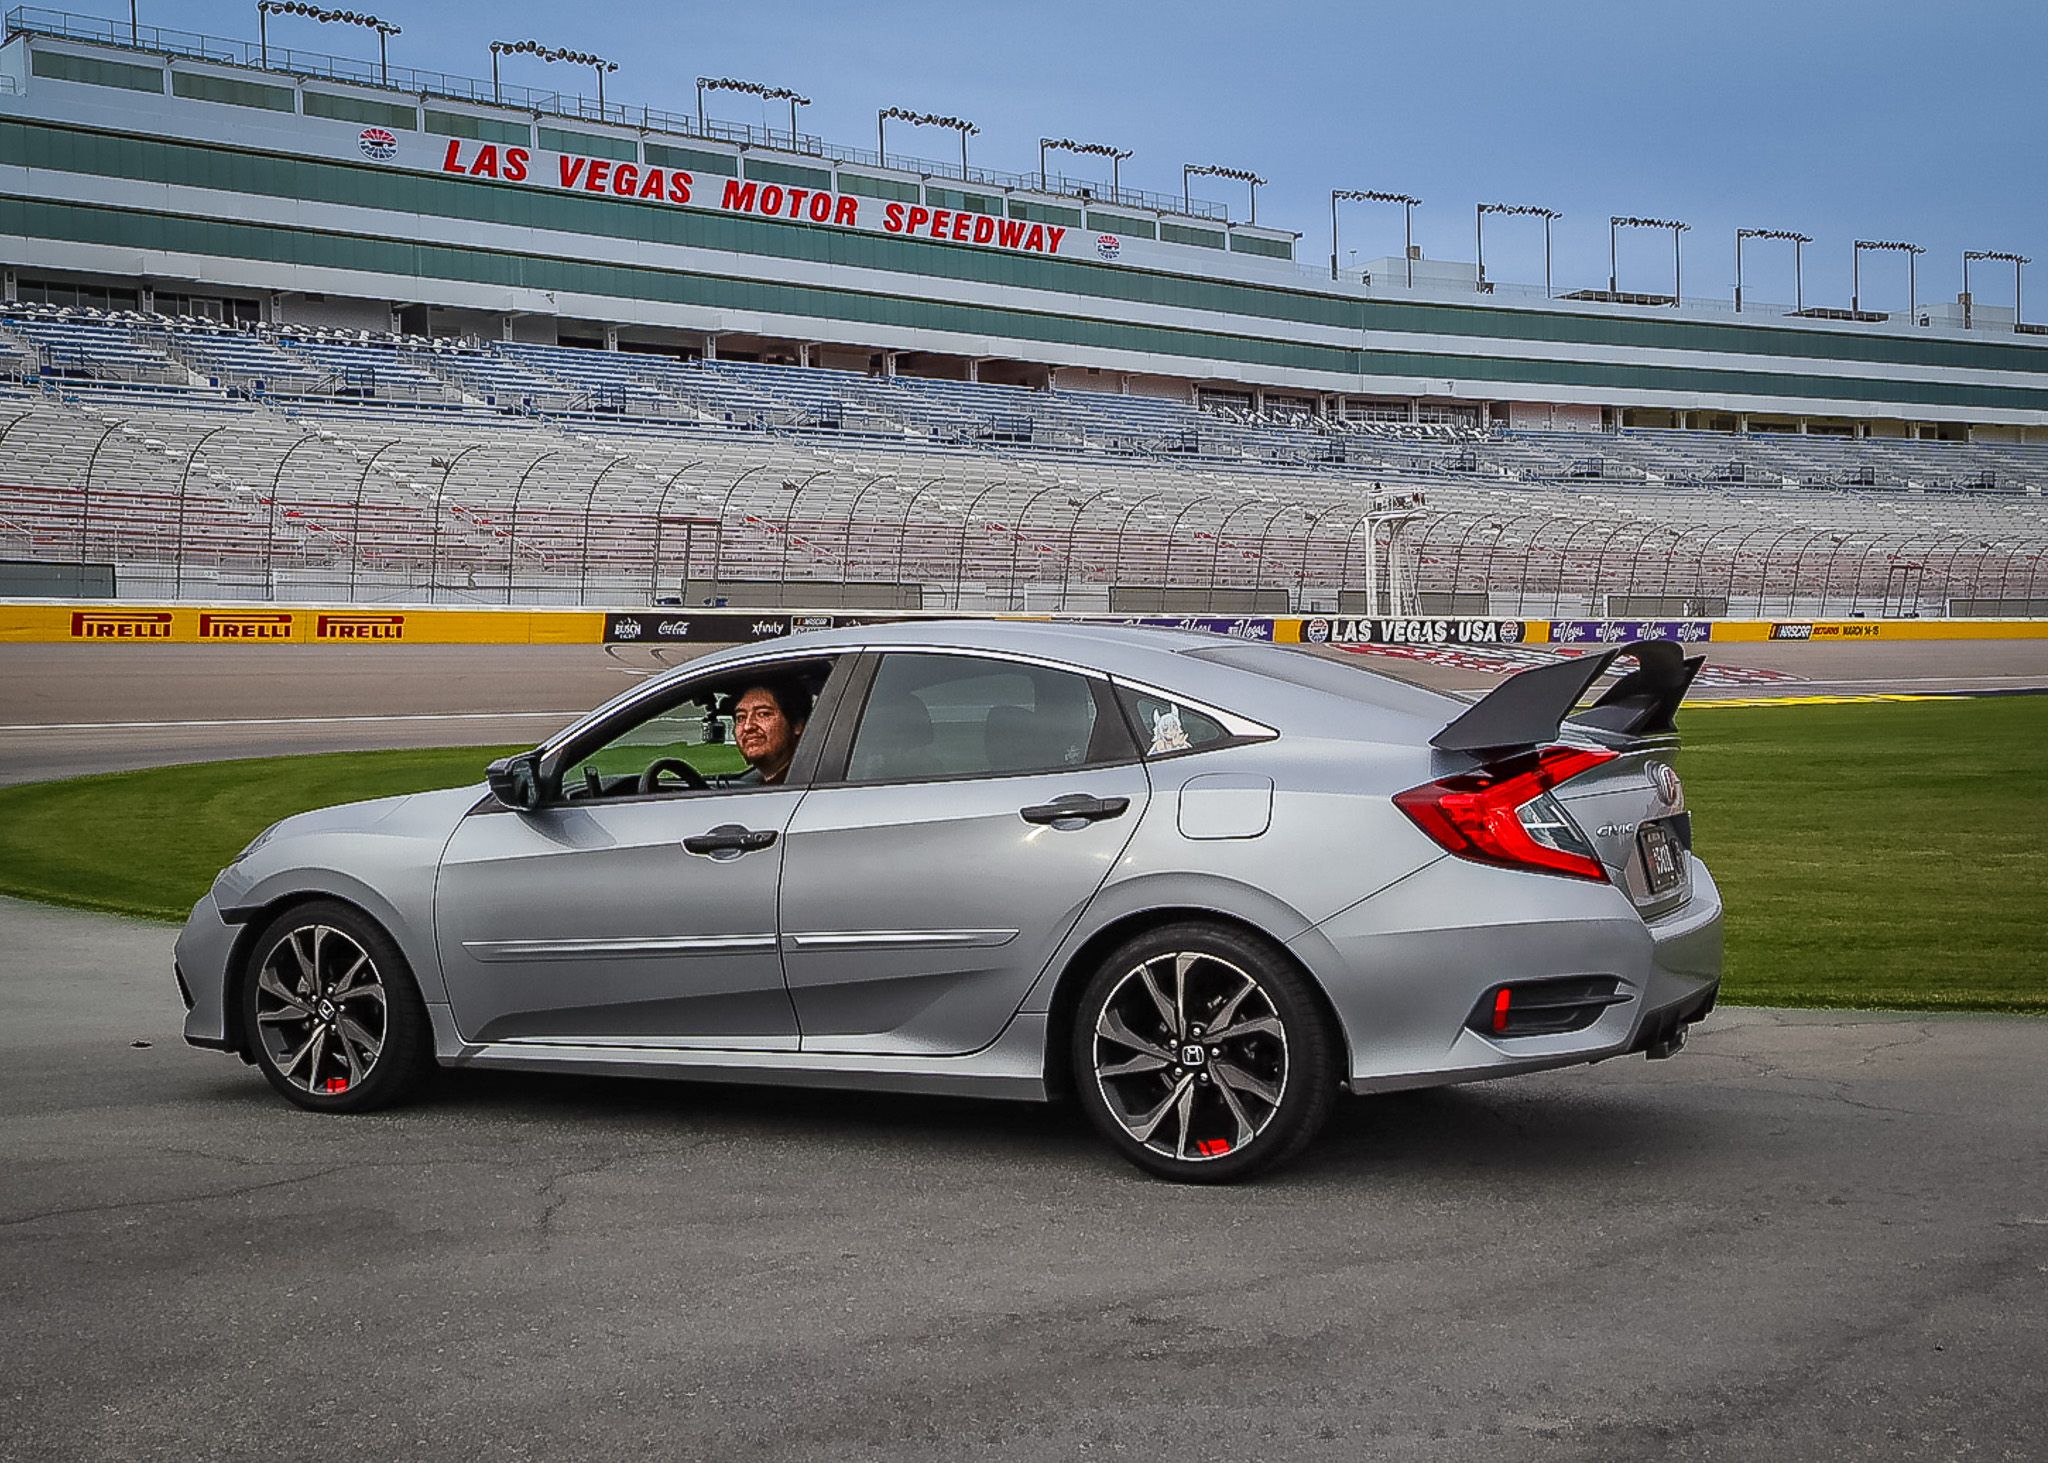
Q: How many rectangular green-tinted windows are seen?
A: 13